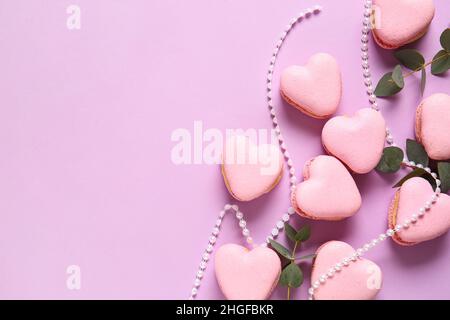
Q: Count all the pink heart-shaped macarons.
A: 9